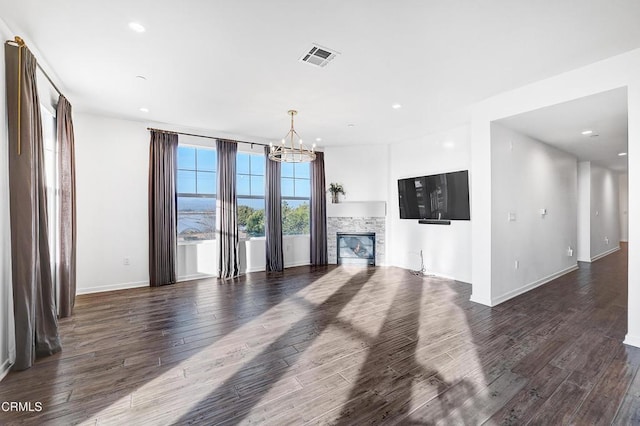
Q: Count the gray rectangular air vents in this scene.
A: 1